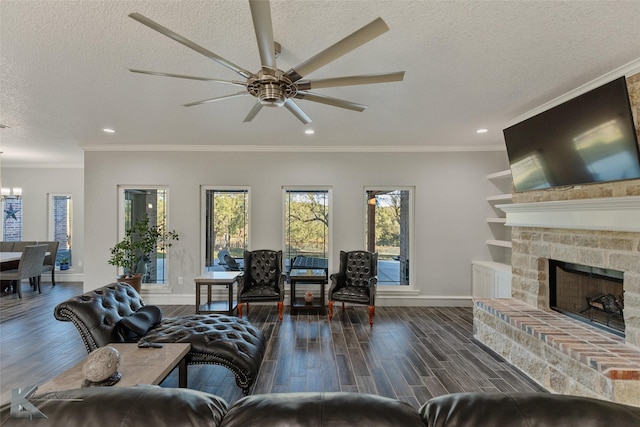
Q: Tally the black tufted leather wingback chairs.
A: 2